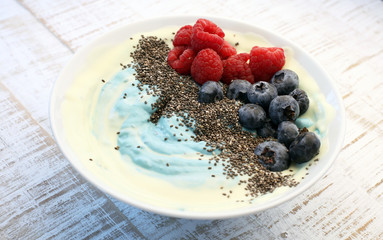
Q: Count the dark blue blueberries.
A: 11